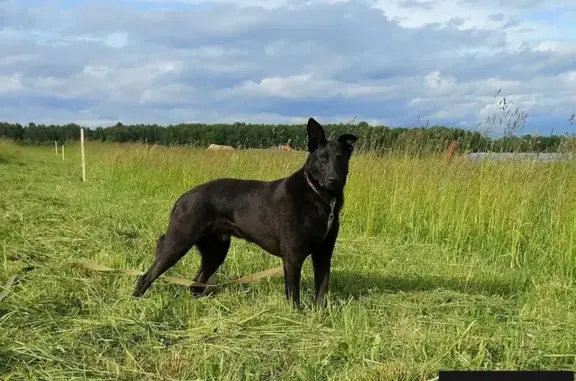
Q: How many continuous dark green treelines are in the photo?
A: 1